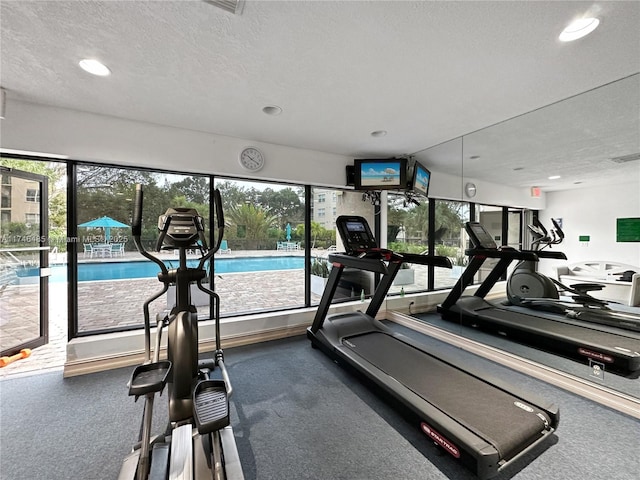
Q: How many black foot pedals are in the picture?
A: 2